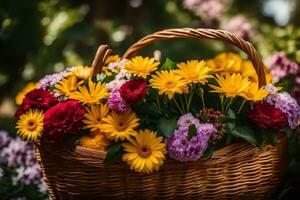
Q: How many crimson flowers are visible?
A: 4